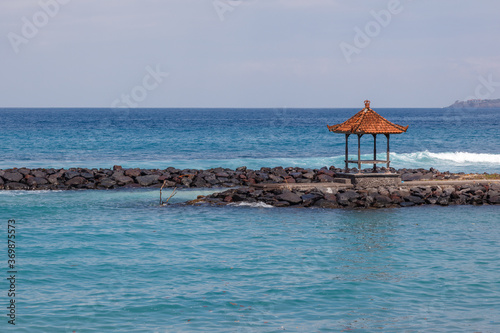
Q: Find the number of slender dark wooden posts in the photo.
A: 4